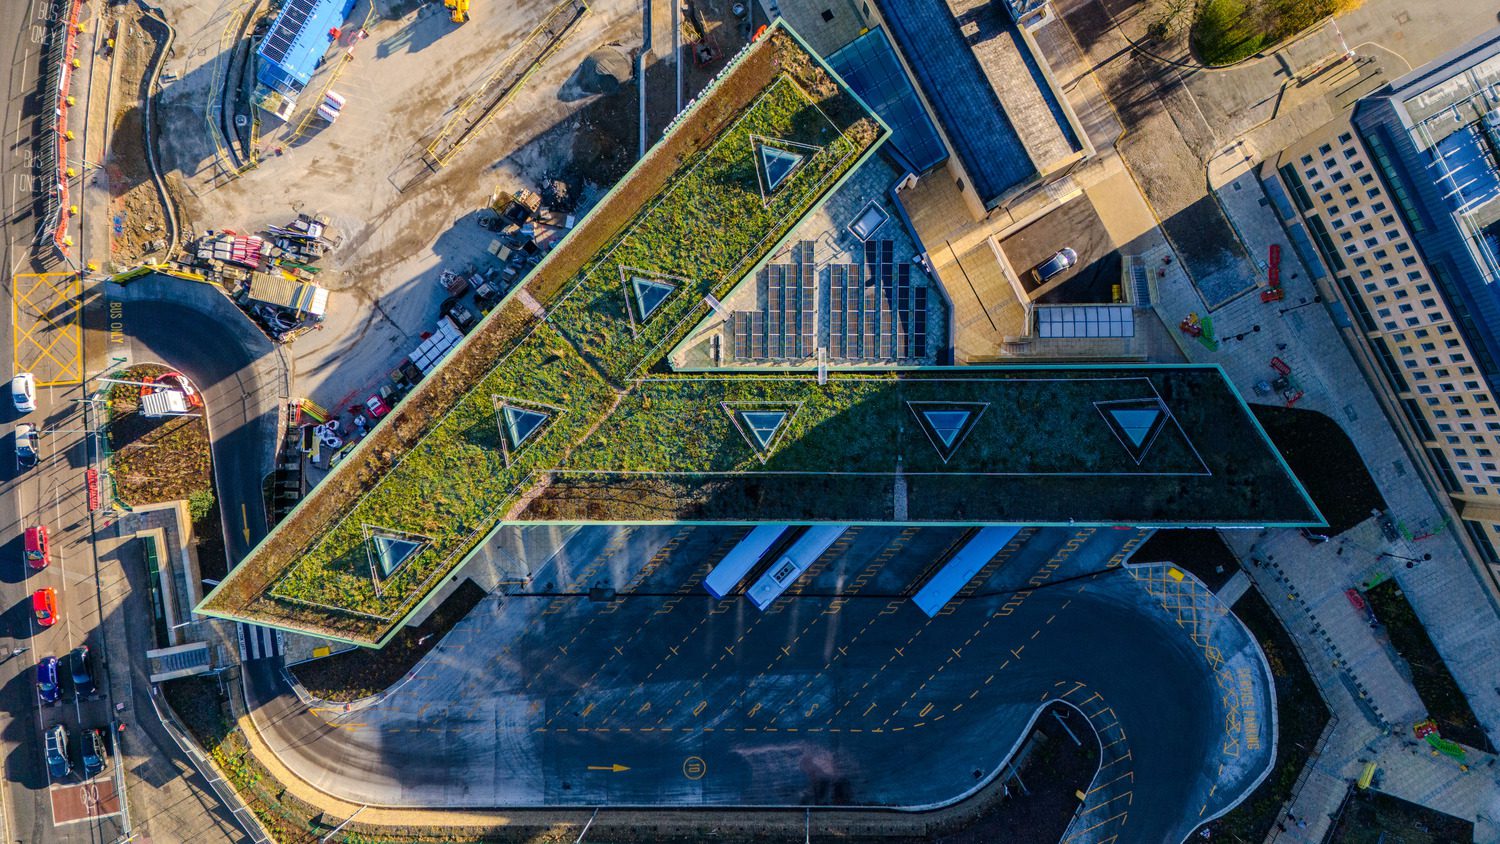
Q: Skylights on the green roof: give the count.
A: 7